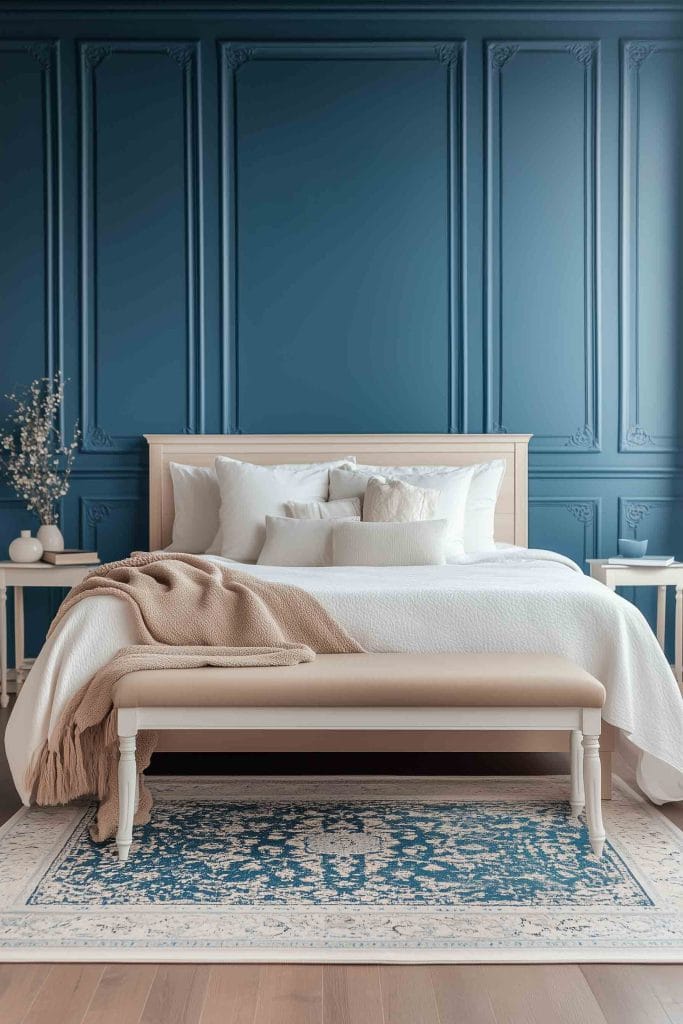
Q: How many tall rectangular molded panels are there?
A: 5